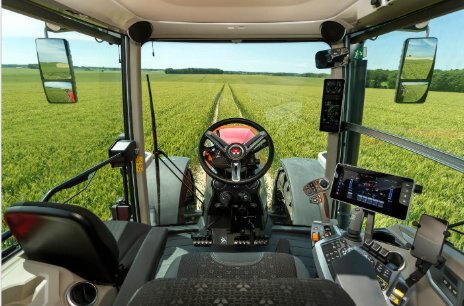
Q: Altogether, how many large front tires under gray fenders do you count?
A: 2